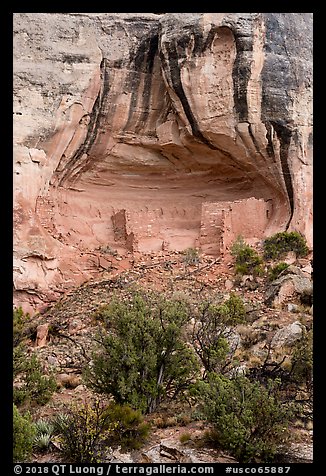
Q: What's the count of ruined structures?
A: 2